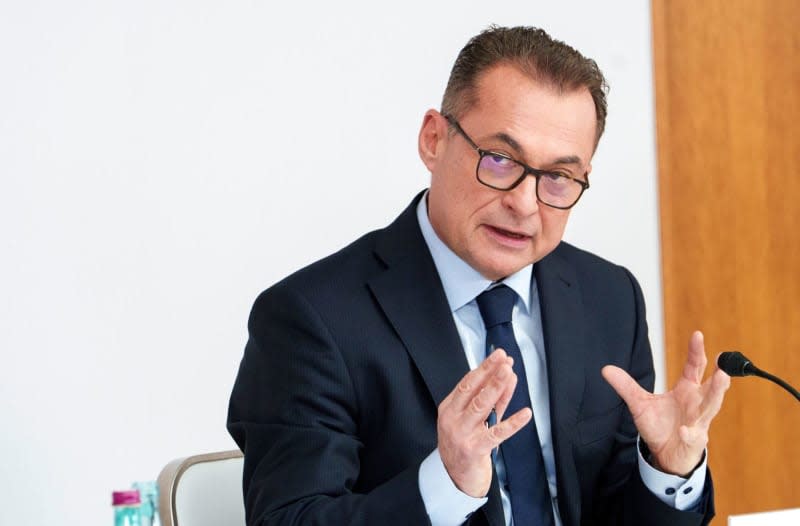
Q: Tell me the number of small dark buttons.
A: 2